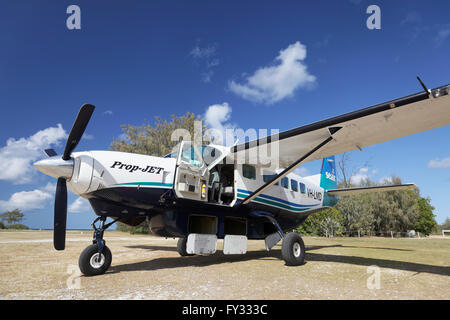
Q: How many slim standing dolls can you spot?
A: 0